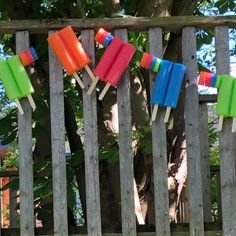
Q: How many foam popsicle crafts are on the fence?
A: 5